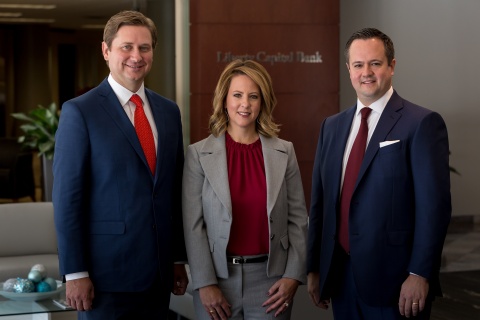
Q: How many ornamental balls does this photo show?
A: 6